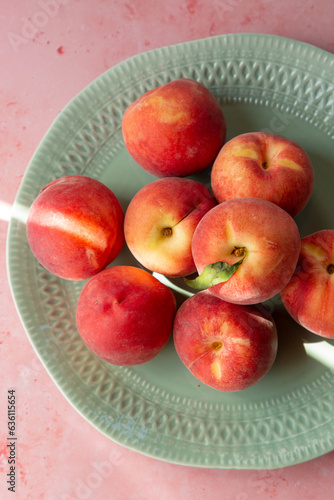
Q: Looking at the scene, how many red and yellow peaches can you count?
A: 8